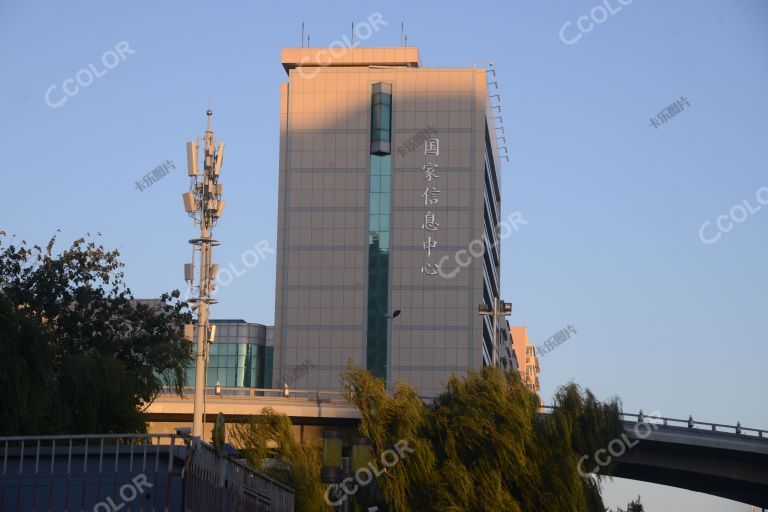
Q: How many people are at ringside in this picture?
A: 0